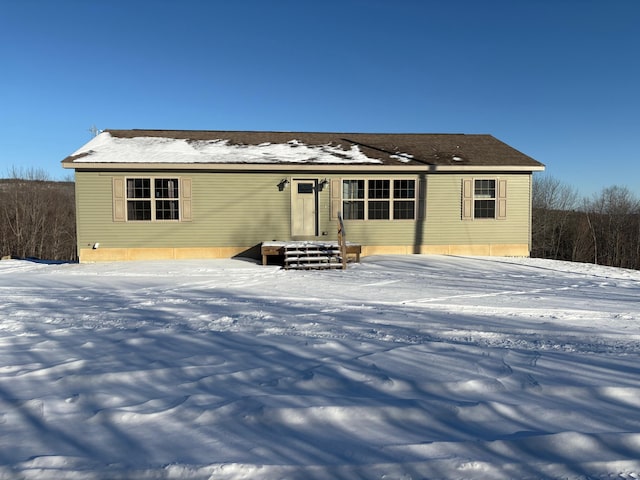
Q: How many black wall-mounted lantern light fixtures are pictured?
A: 2